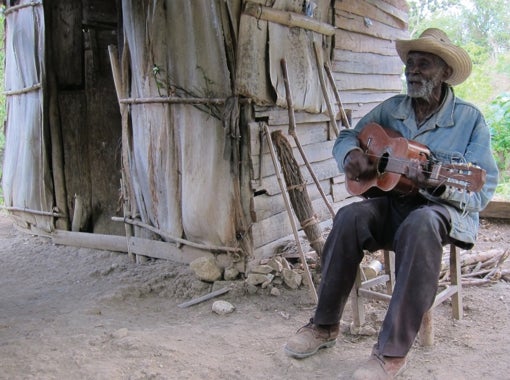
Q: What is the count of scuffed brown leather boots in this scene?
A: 2